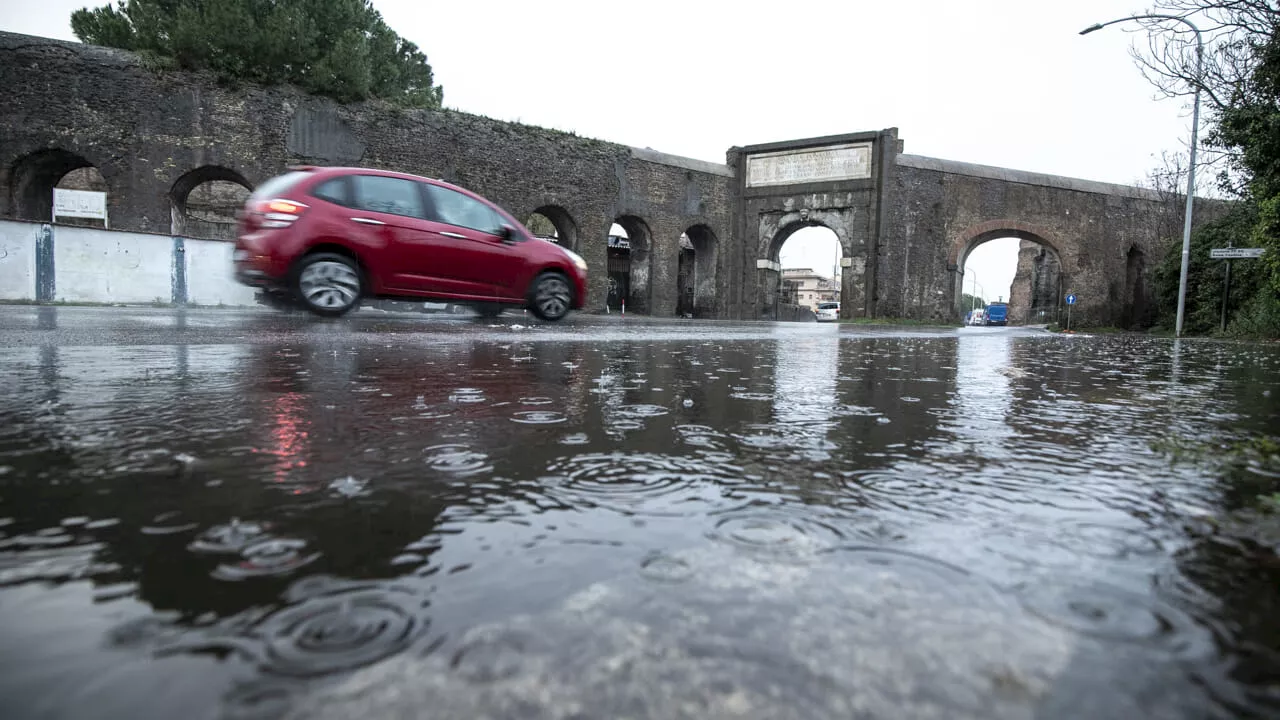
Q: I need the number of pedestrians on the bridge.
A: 0